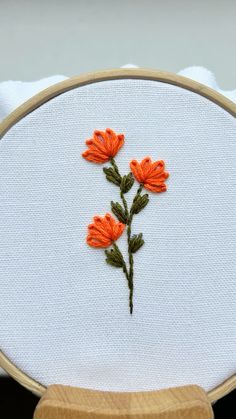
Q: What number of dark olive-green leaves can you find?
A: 6